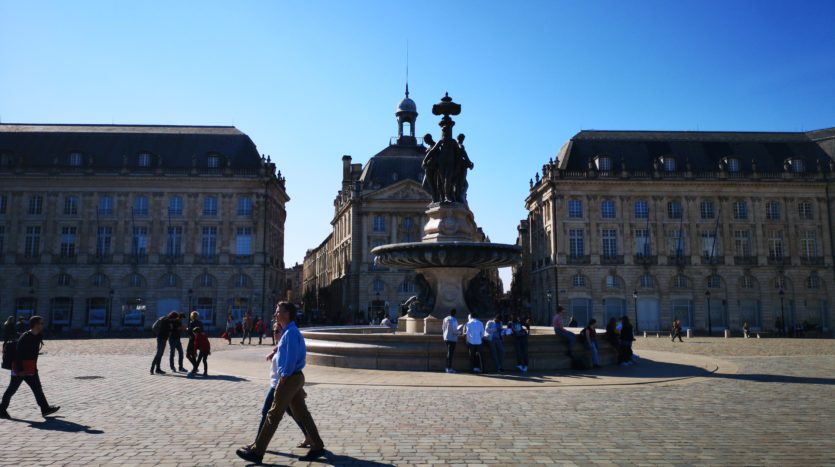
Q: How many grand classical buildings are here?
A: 3